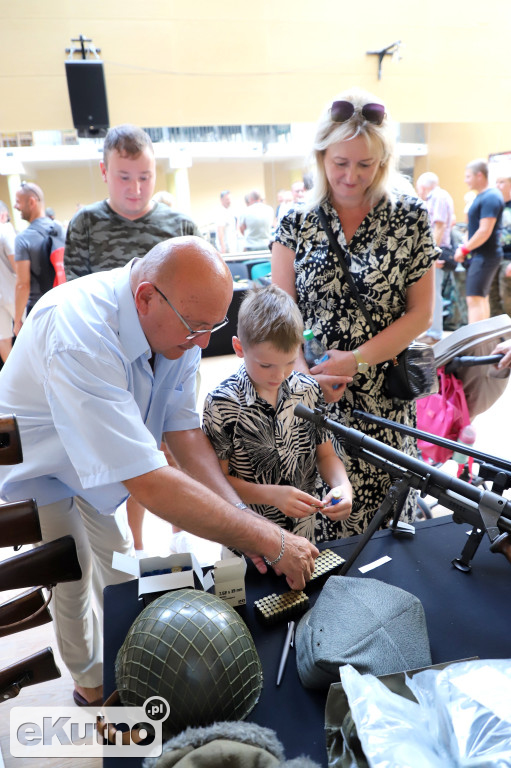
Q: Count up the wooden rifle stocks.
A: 5